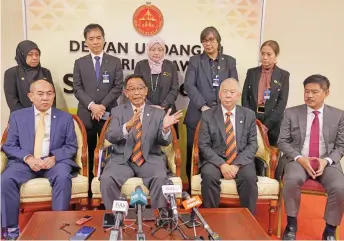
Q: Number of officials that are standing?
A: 5